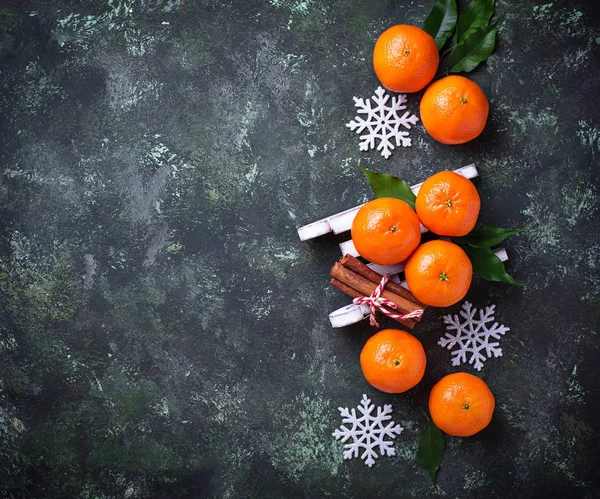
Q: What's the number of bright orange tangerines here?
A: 7